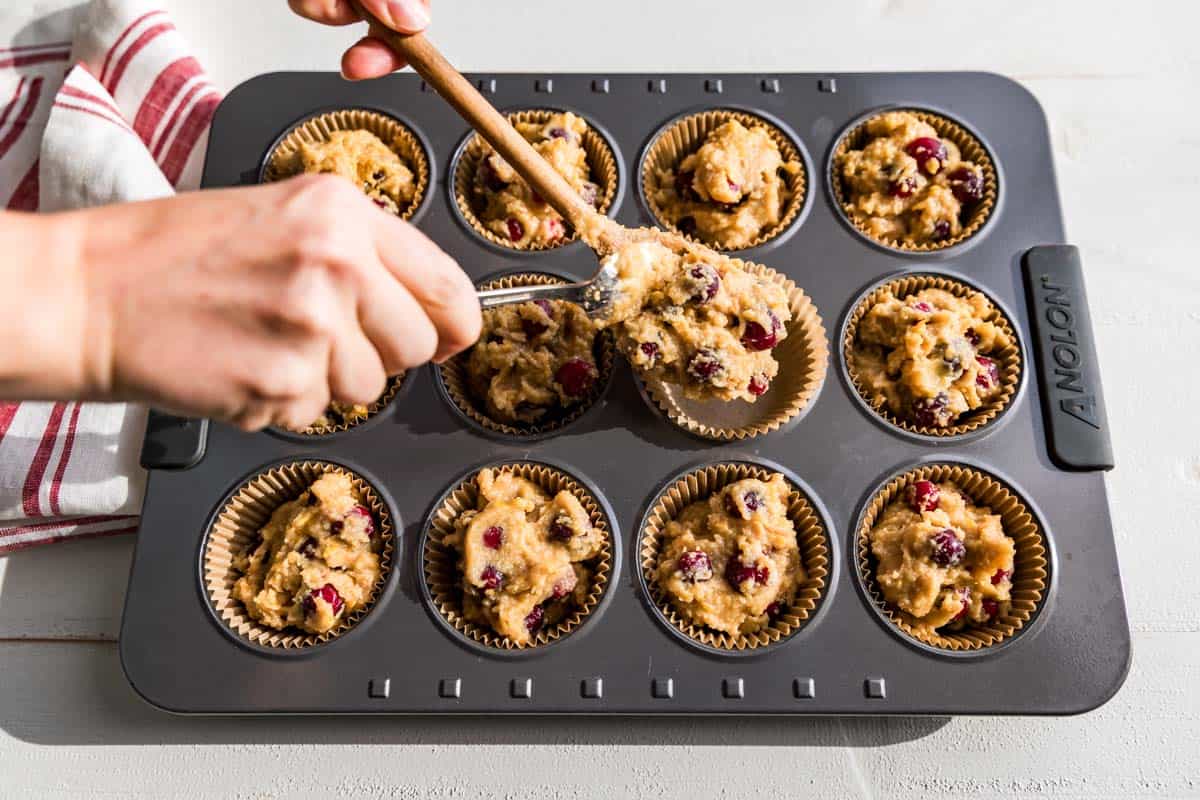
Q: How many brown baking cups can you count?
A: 12